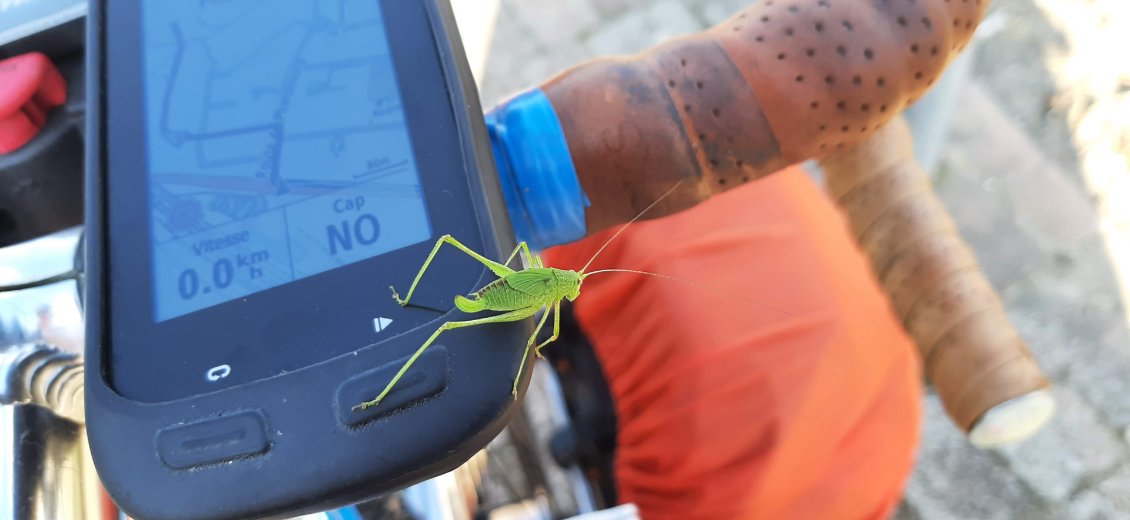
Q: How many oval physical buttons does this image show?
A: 2